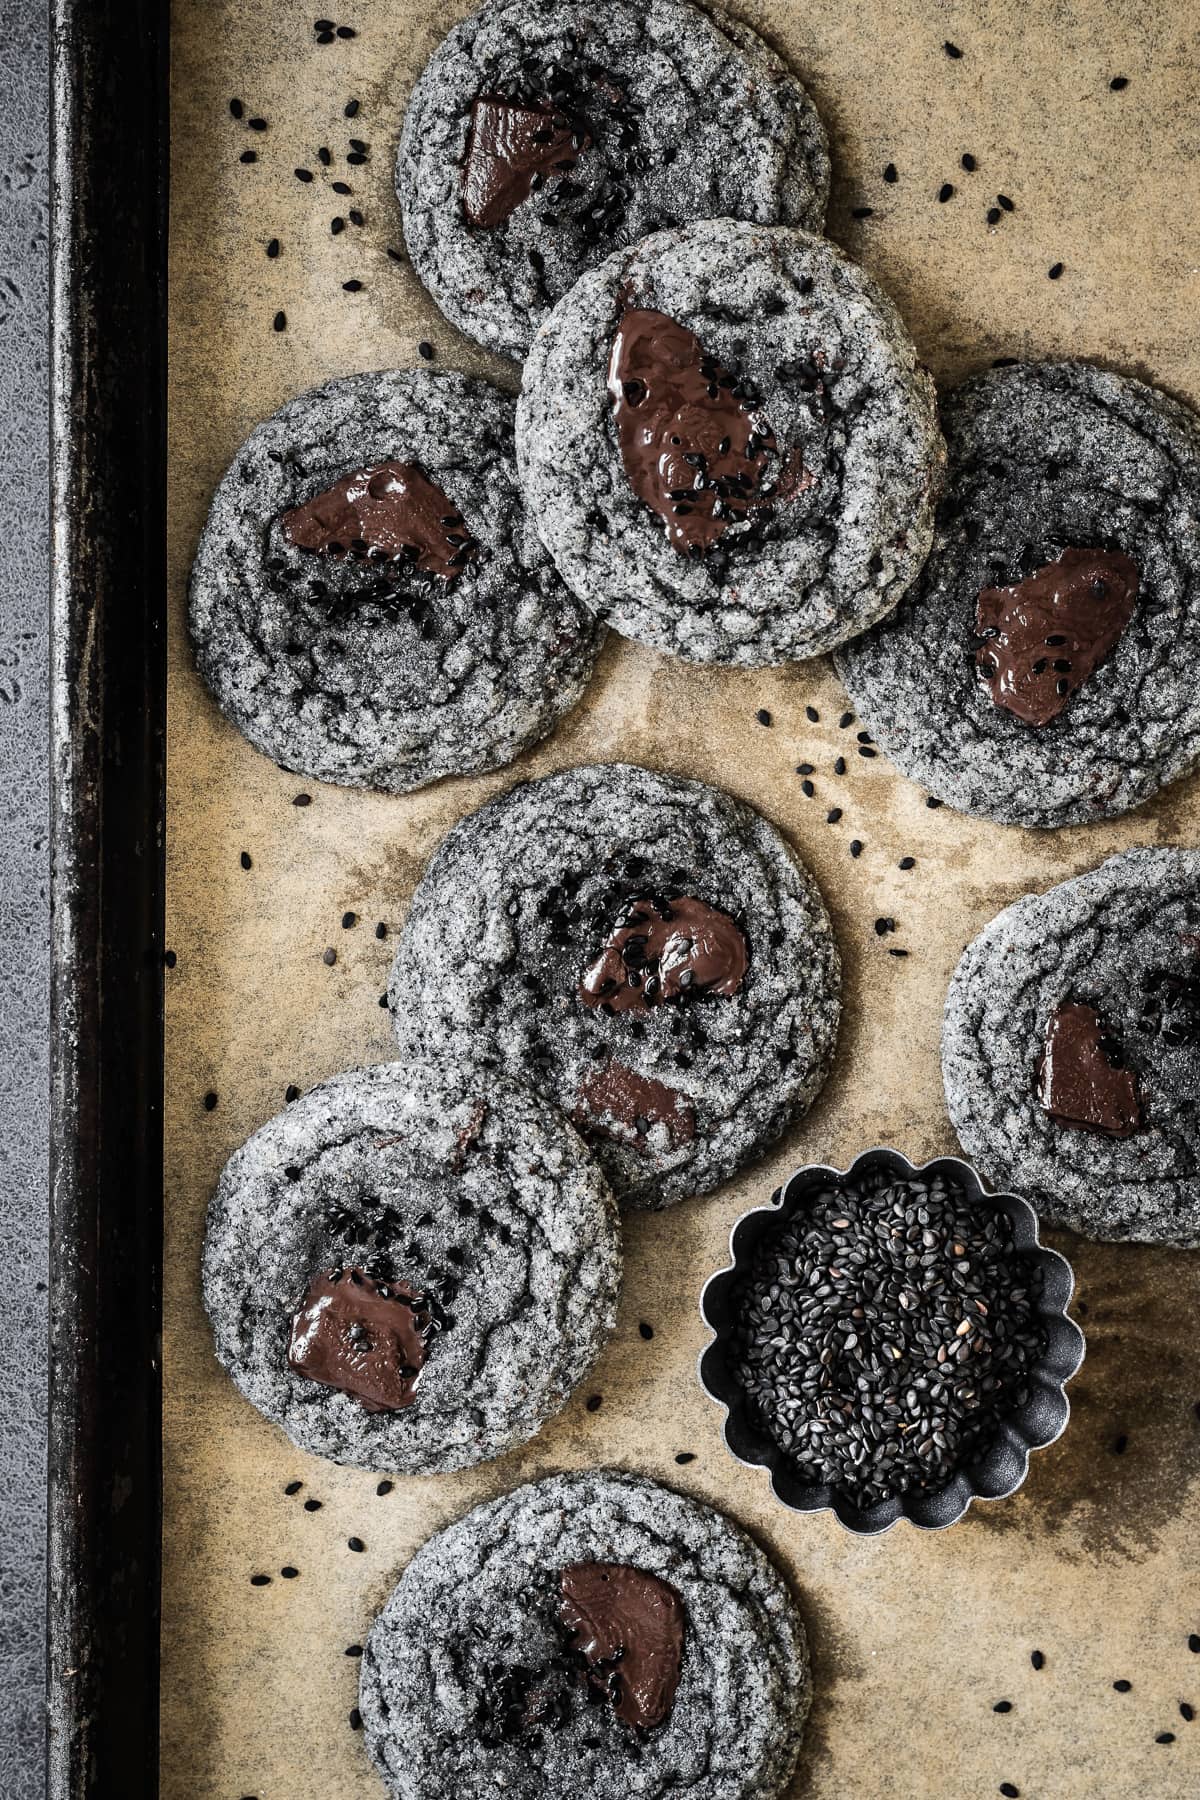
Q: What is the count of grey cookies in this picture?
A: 8